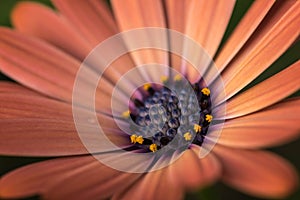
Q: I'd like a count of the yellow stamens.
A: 11